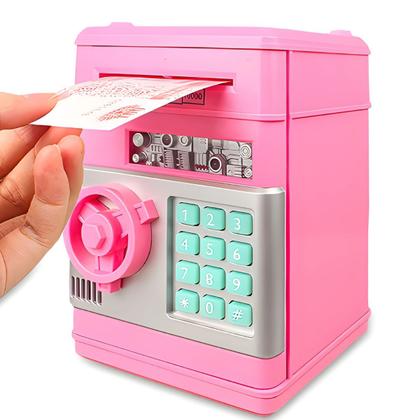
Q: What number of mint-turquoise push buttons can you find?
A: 12